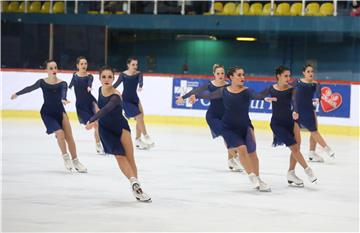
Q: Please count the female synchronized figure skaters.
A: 8